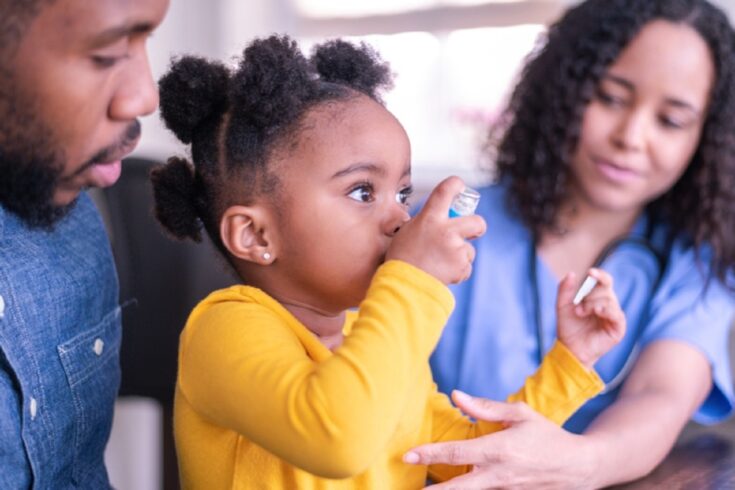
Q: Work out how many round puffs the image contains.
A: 4